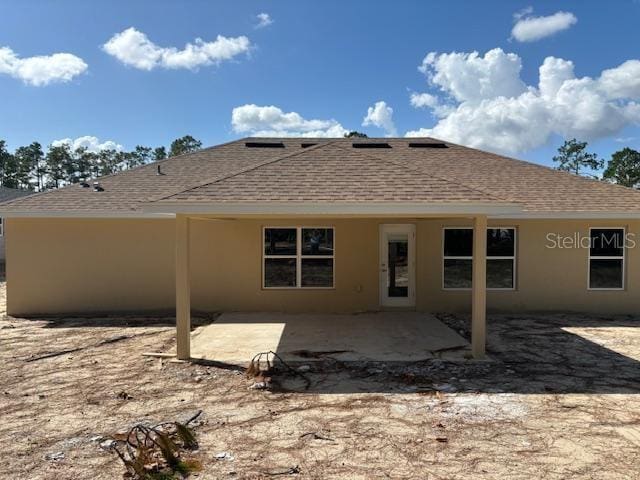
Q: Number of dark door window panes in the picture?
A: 1